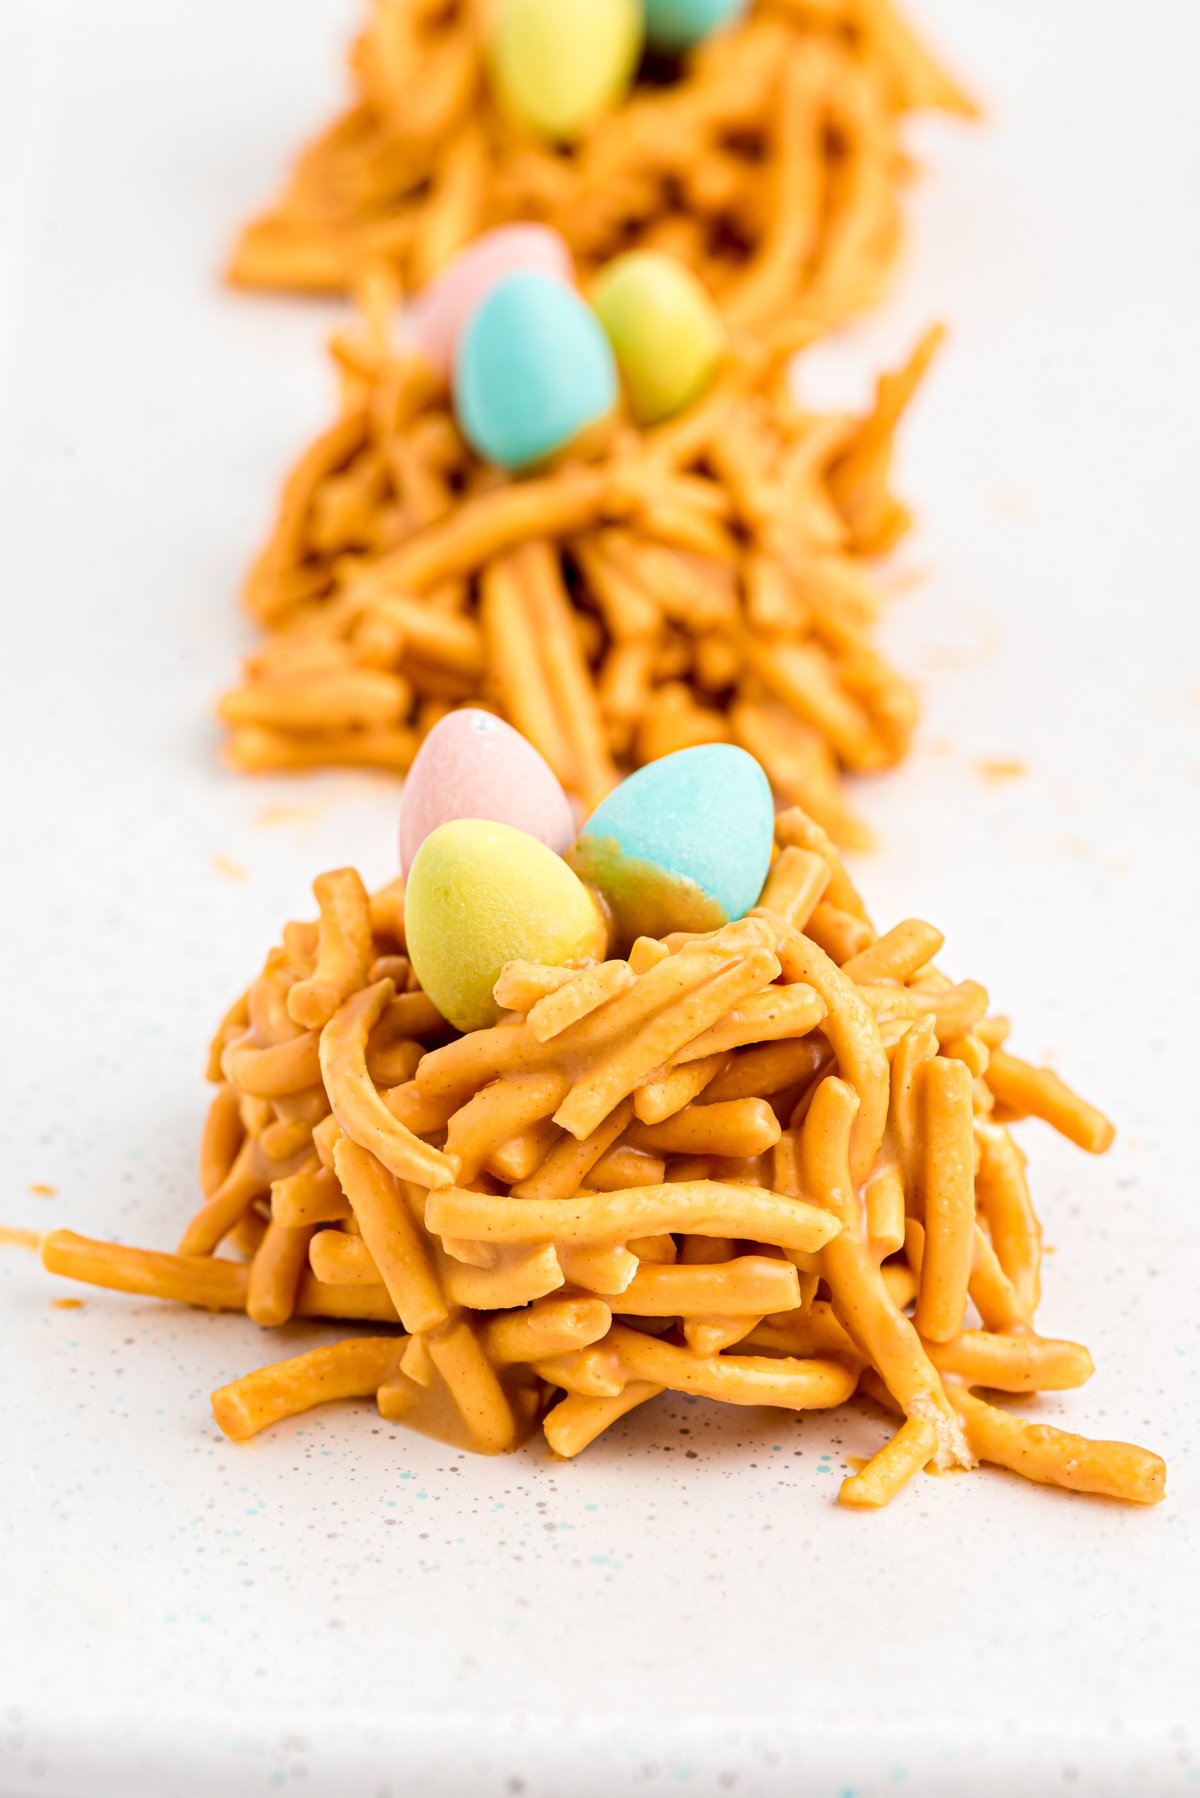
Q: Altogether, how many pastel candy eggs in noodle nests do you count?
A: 8